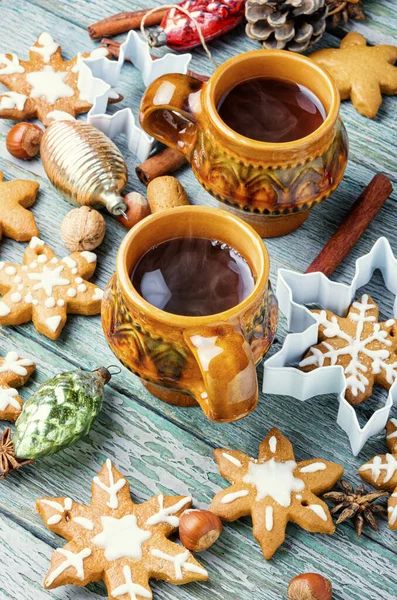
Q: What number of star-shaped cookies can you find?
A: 9